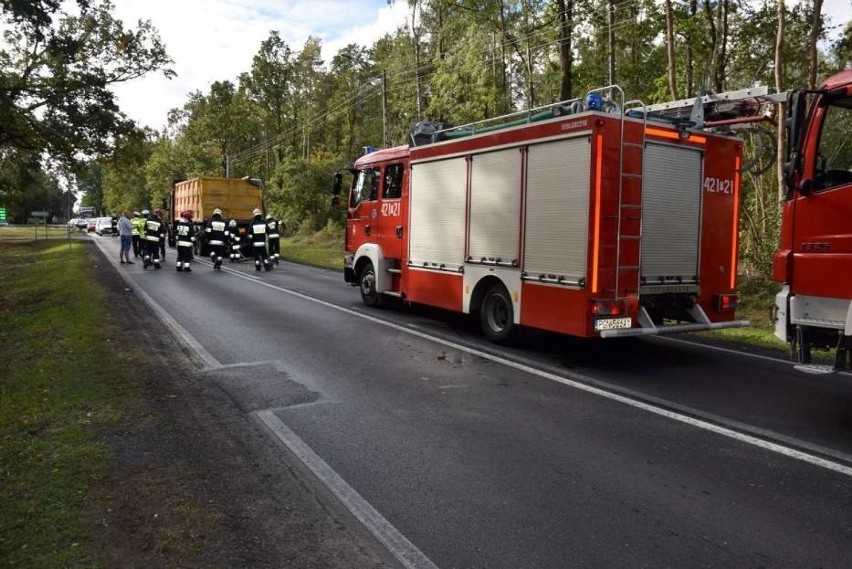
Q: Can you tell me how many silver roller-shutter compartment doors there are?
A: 4